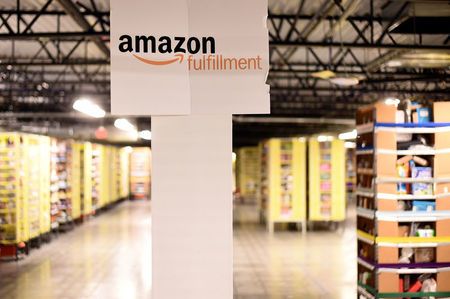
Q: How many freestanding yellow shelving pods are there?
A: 2